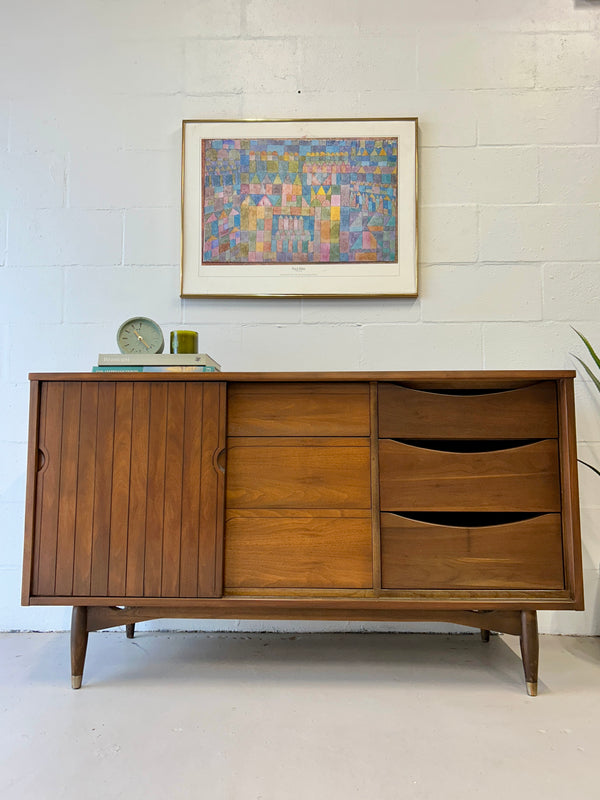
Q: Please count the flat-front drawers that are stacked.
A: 3